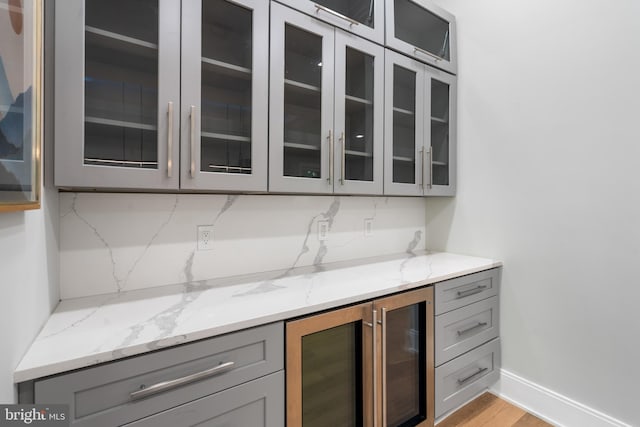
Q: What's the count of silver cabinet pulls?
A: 14